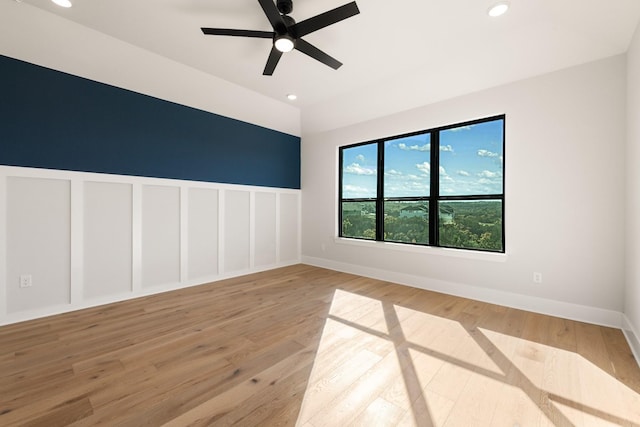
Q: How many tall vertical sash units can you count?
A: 3